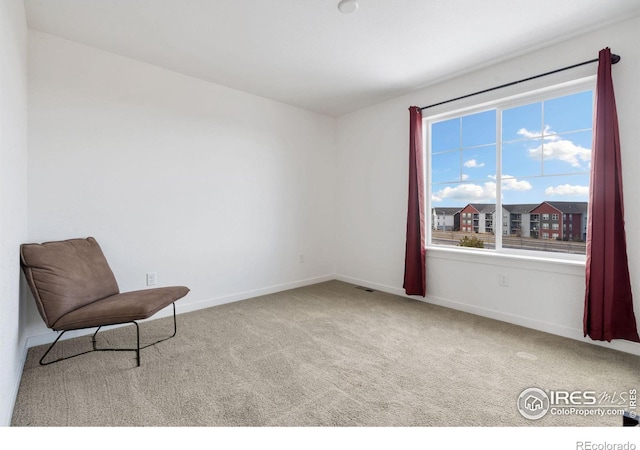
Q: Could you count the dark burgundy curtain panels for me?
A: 2